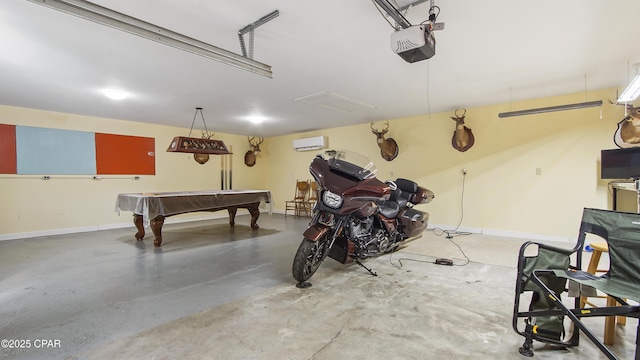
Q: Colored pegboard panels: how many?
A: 3